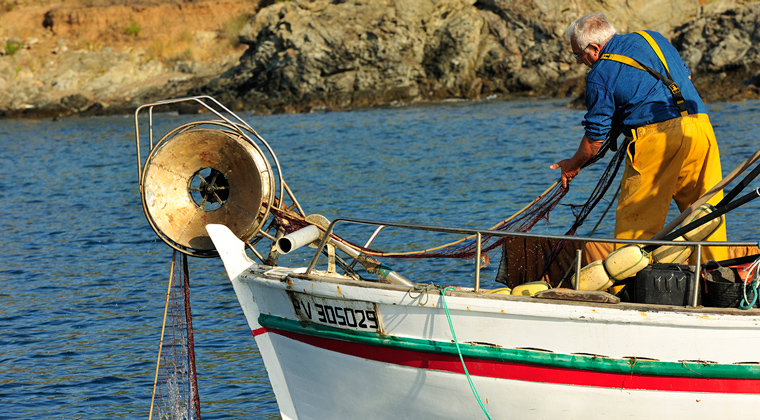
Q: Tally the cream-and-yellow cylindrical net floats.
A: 6